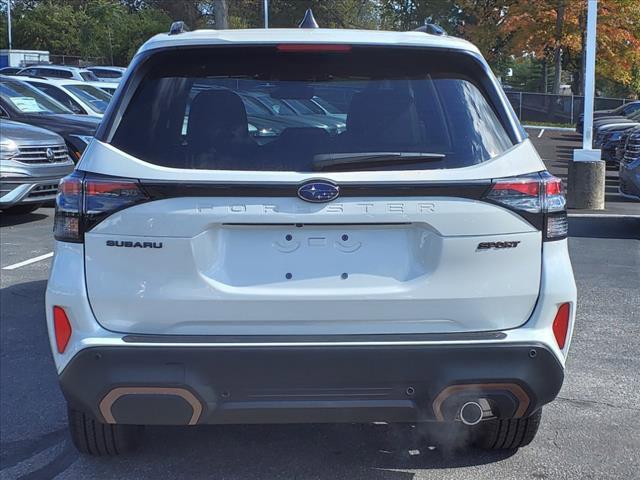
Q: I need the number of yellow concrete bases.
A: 0